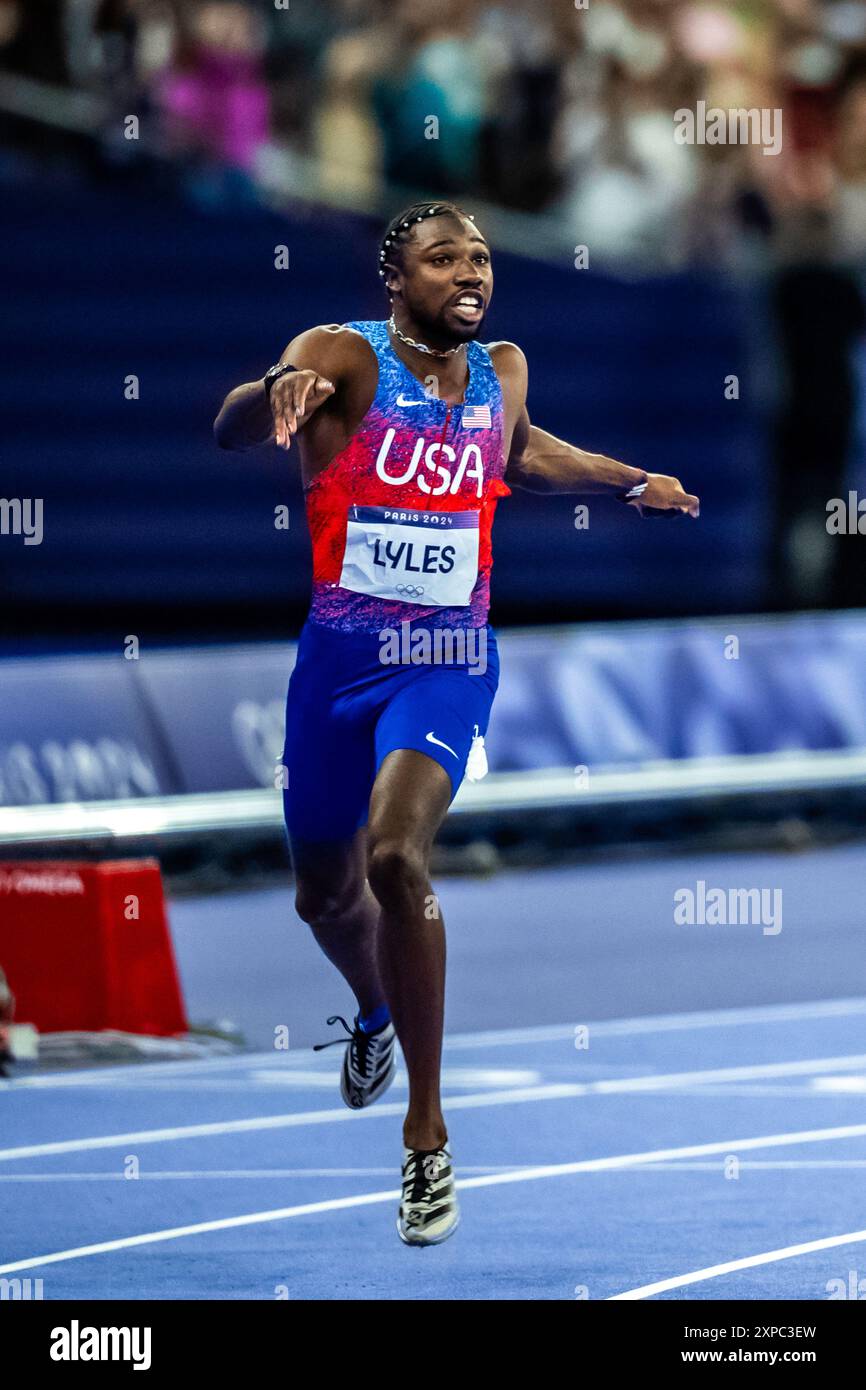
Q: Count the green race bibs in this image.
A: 0